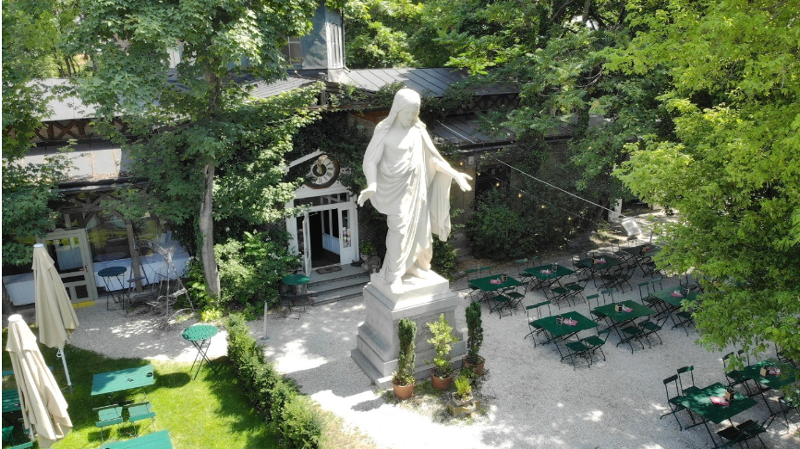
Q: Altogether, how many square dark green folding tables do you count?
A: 9